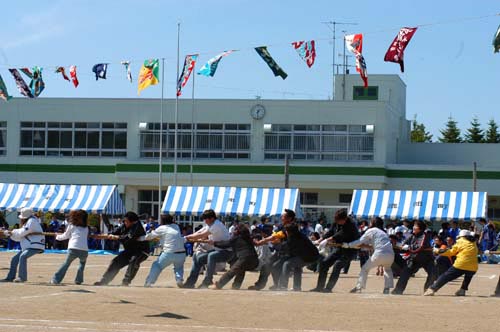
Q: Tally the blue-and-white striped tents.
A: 3